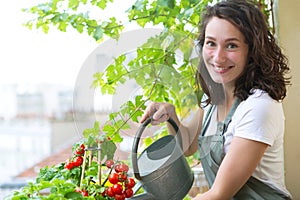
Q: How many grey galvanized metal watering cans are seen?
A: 1